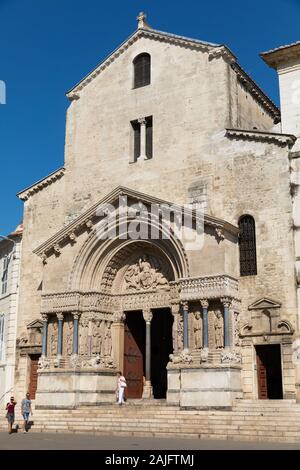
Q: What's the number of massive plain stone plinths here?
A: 2